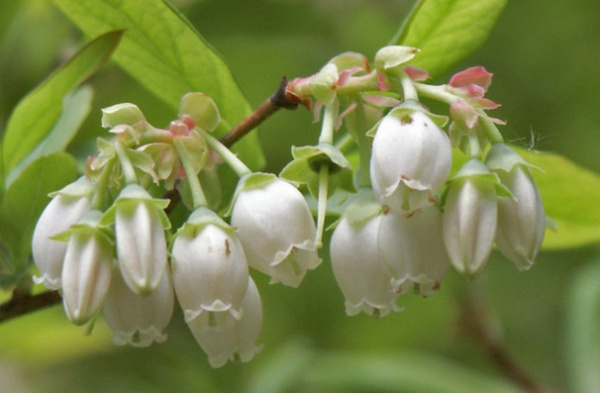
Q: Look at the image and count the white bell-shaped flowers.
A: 12